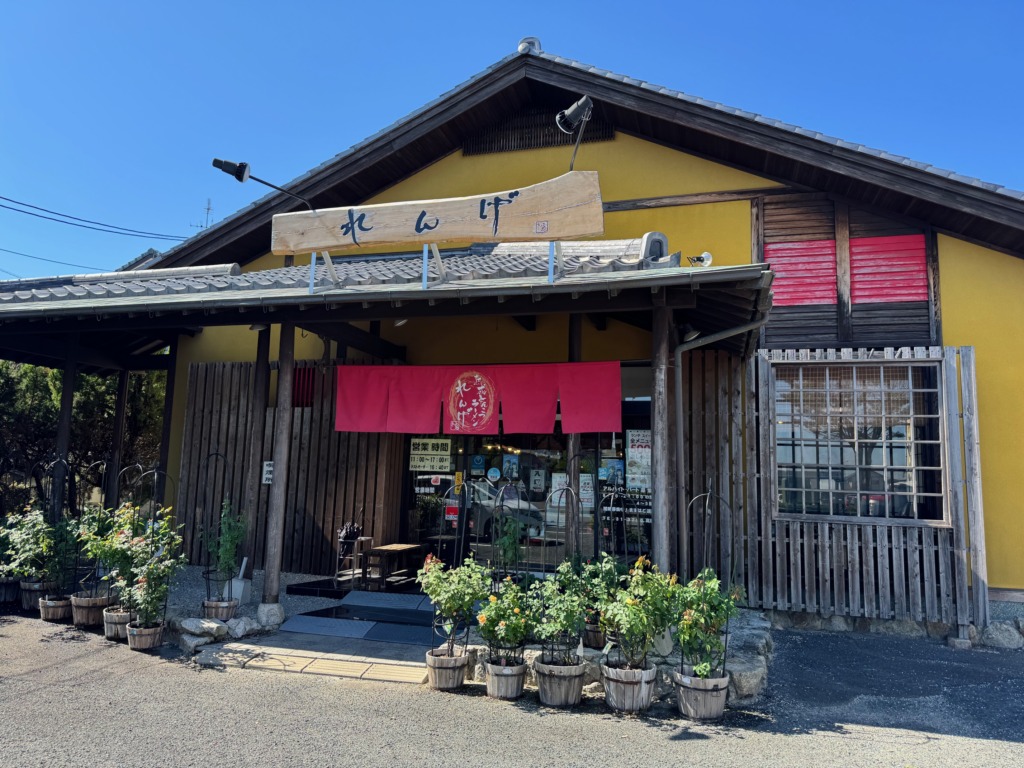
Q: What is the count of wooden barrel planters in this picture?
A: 13